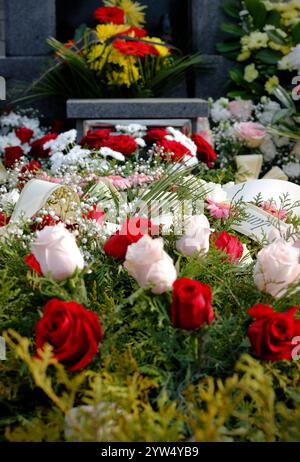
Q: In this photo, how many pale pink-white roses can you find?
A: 4